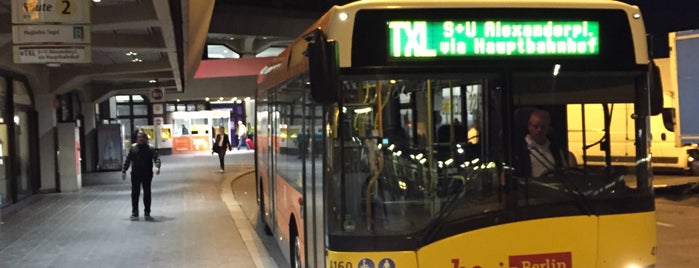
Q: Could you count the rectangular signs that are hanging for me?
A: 3